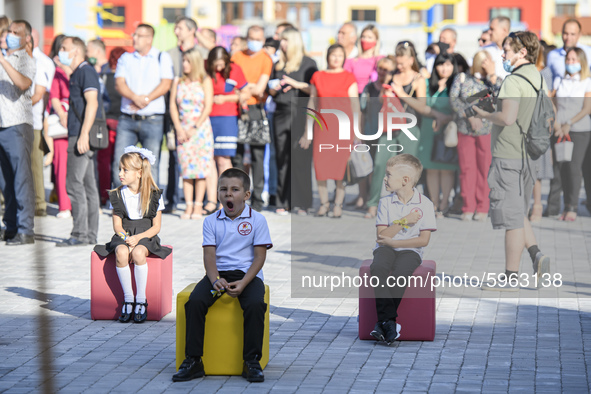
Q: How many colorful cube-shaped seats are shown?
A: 3